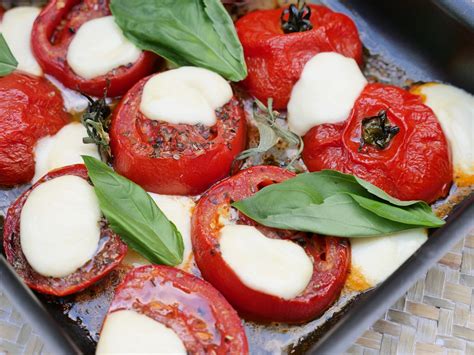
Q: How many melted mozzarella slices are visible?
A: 11